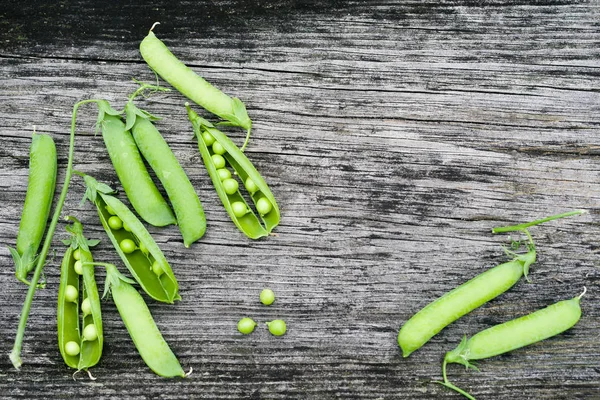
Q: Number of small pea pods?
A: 10